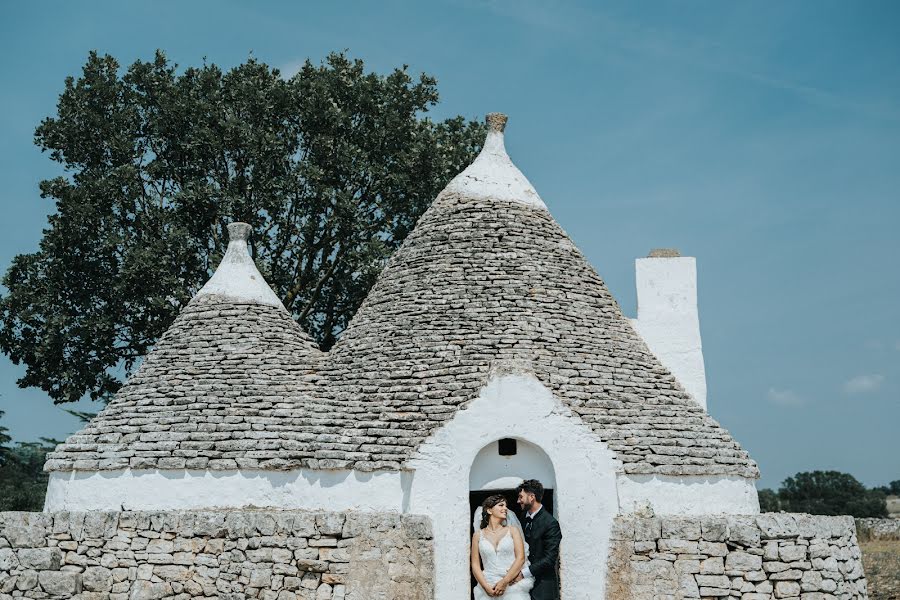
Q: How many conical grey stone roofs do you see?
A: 2